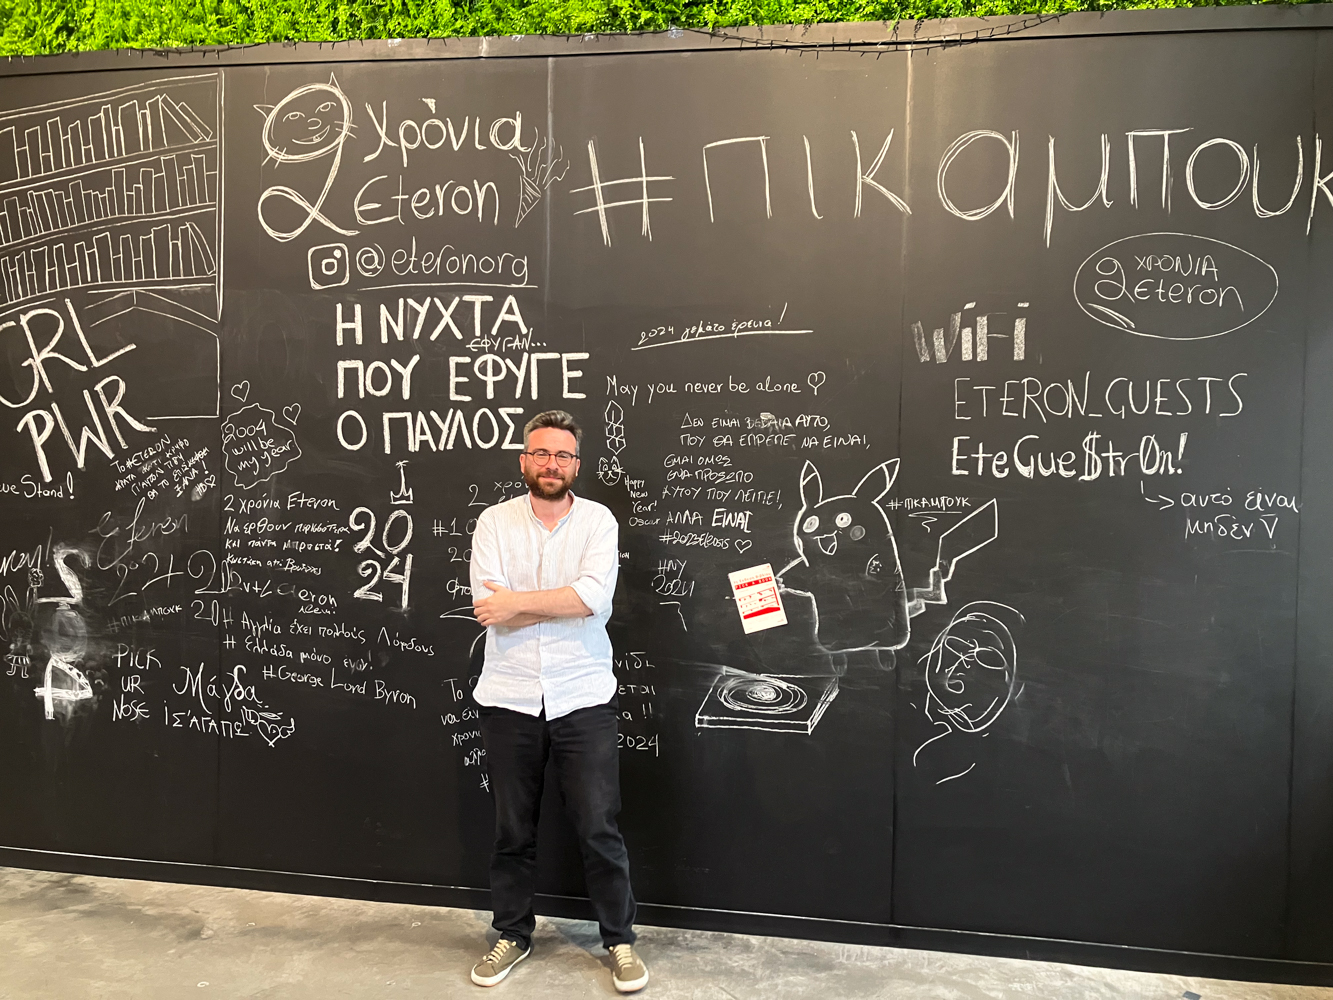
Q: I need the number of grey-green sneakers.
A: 2